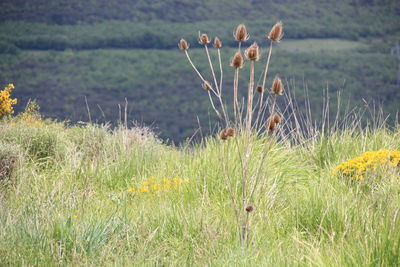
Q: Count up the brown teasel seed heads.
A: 15